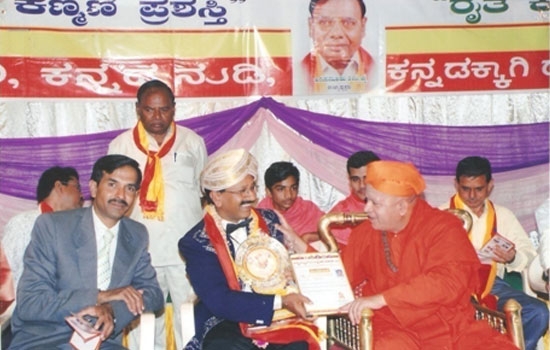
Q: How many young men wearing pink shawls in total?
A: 2